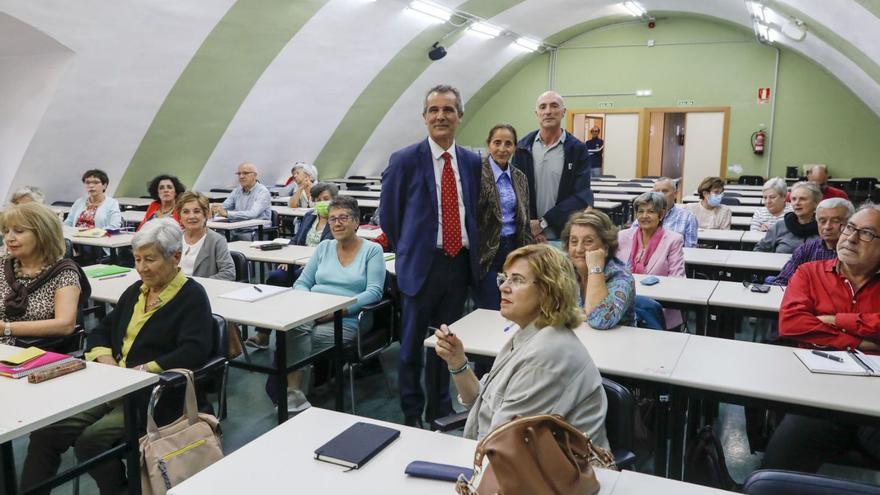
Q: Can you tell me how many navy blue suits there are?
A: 1